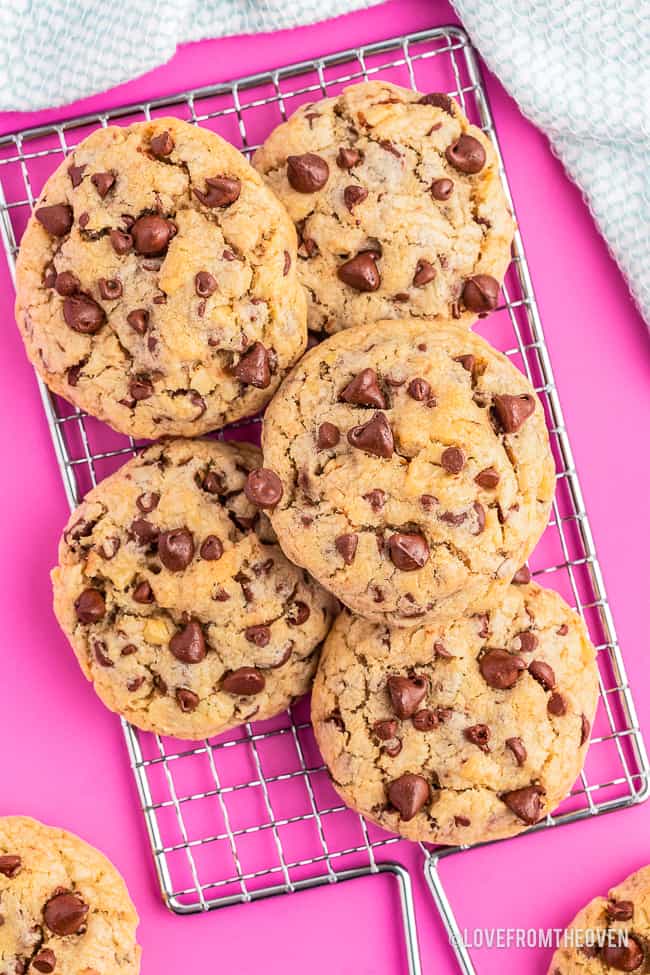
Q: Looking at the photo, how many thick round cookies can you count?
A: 7